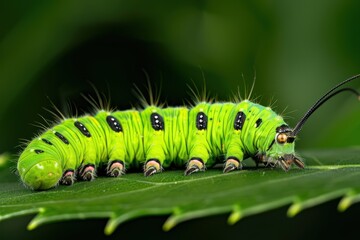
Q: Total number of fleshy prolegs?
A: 6